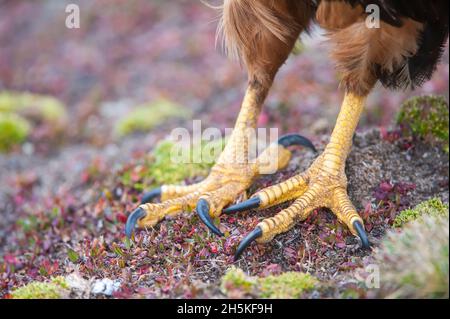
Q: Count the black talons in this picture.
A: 7